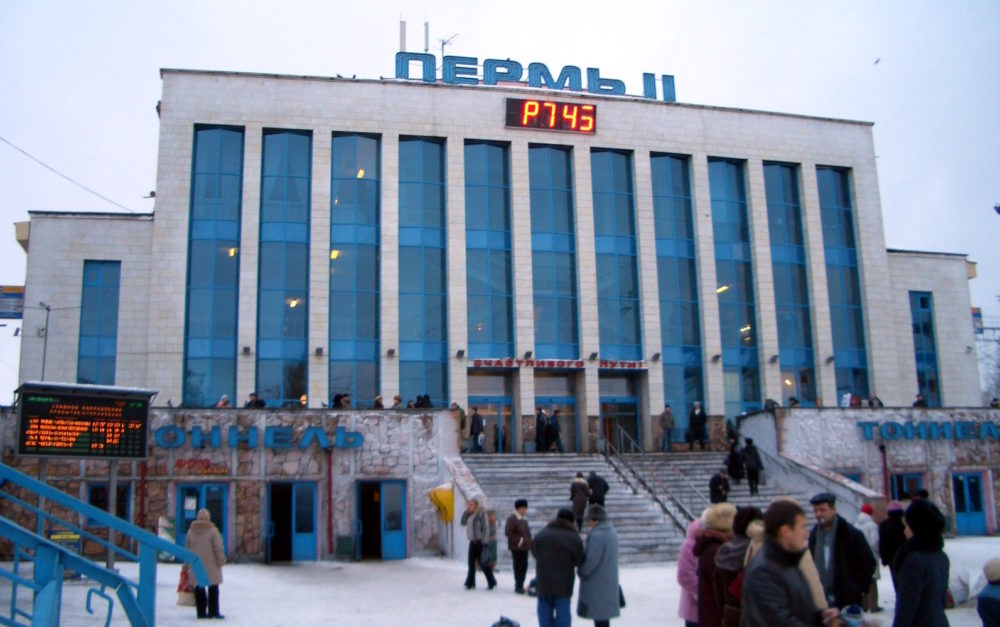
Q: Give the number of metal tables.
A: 0